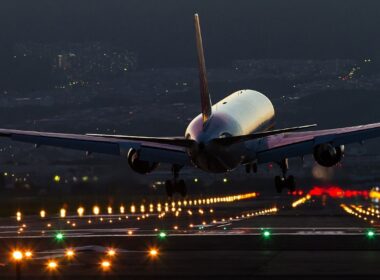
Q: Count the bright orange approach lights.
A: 7